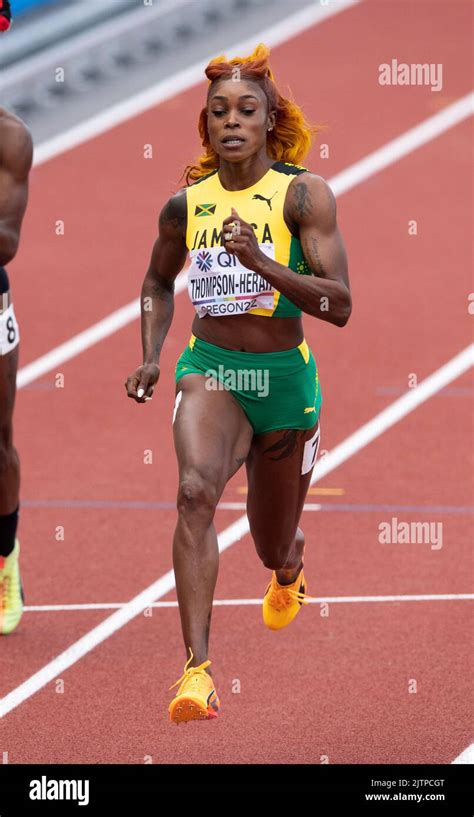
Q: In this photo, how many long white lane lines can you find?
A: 3